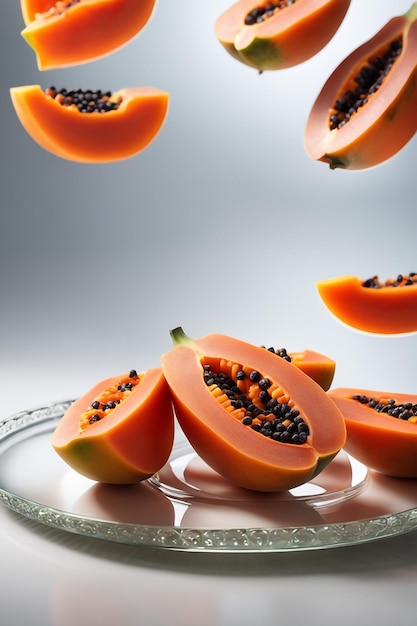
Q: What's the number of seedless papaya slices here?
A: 0